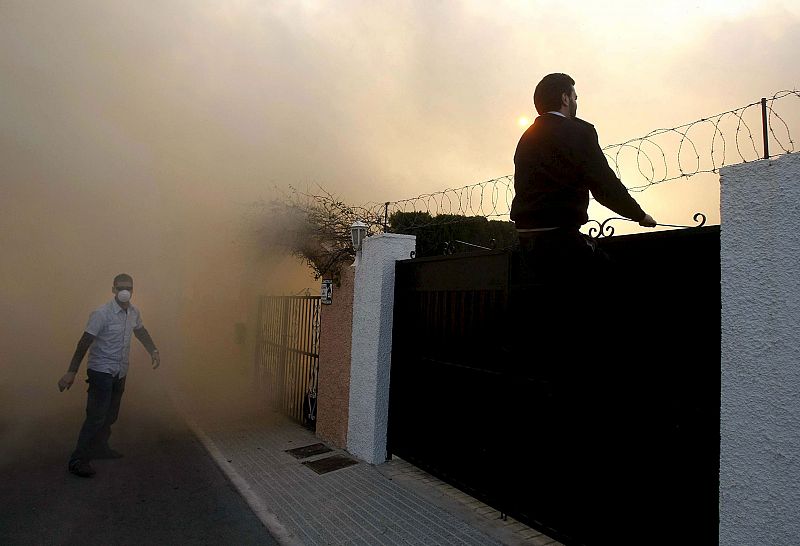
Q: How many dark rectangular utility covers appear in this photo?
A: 2